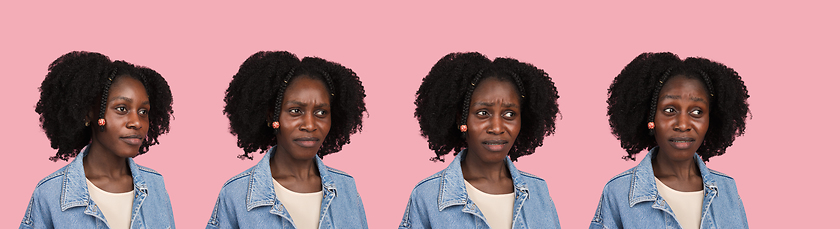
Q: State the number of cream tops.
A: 4